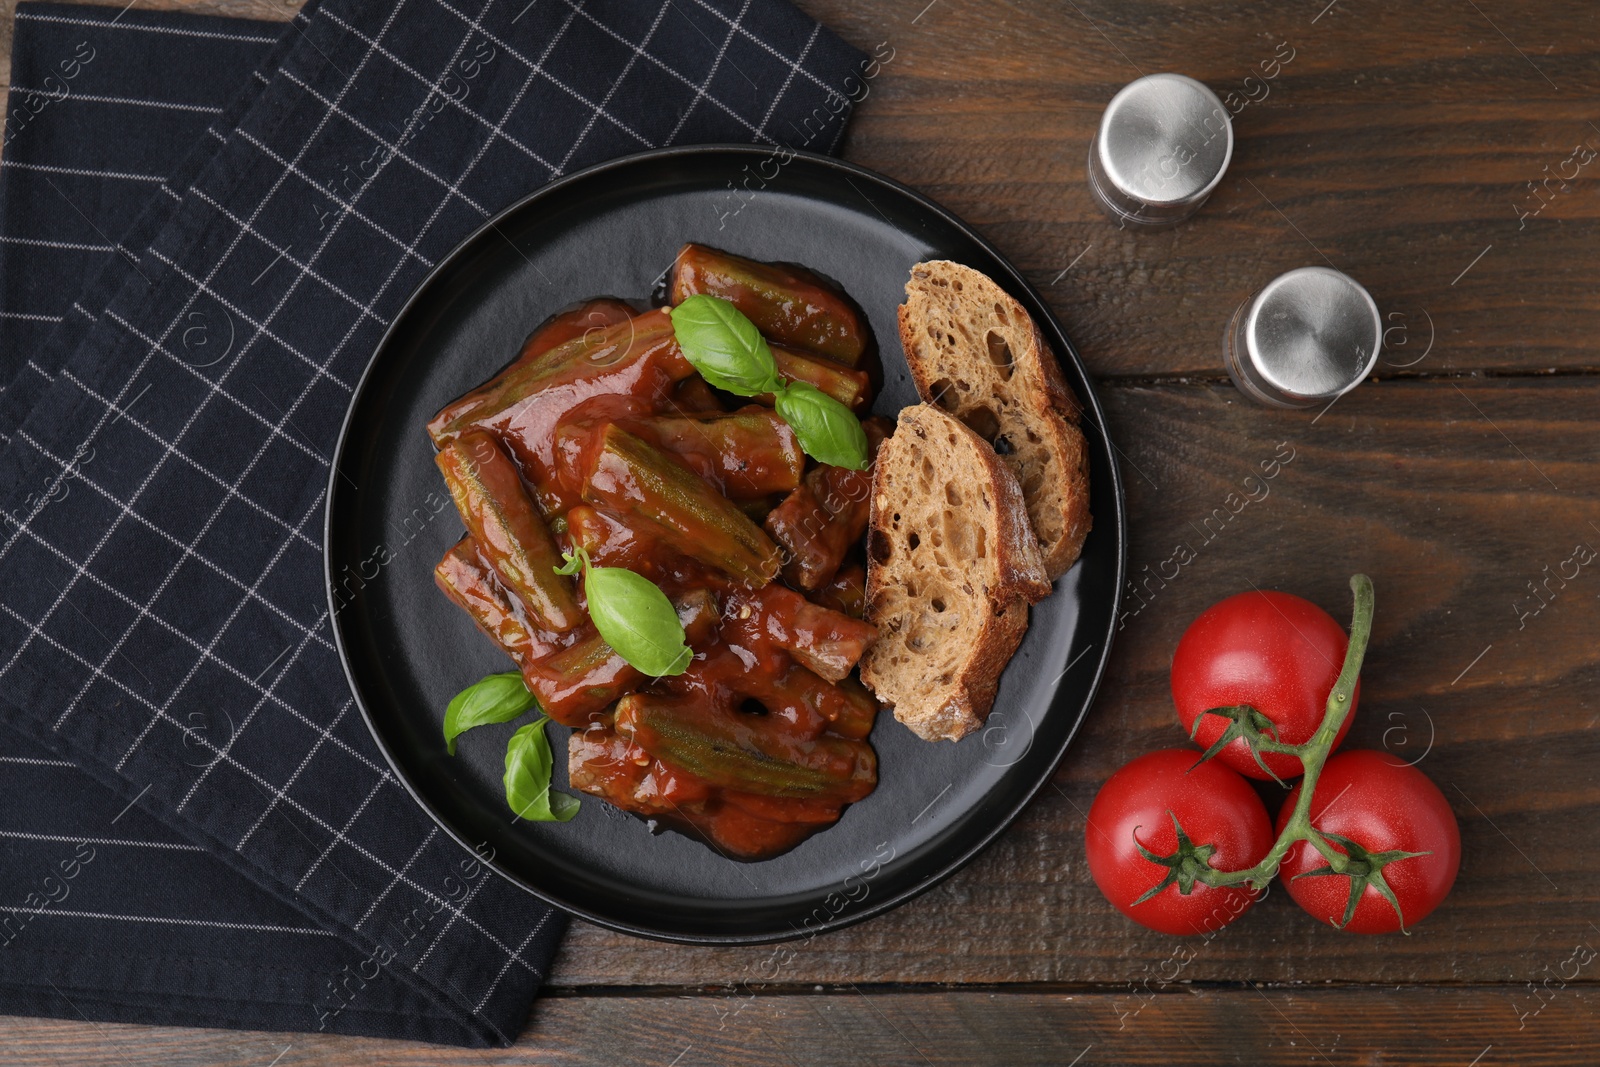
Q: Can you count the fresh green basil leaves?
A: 5